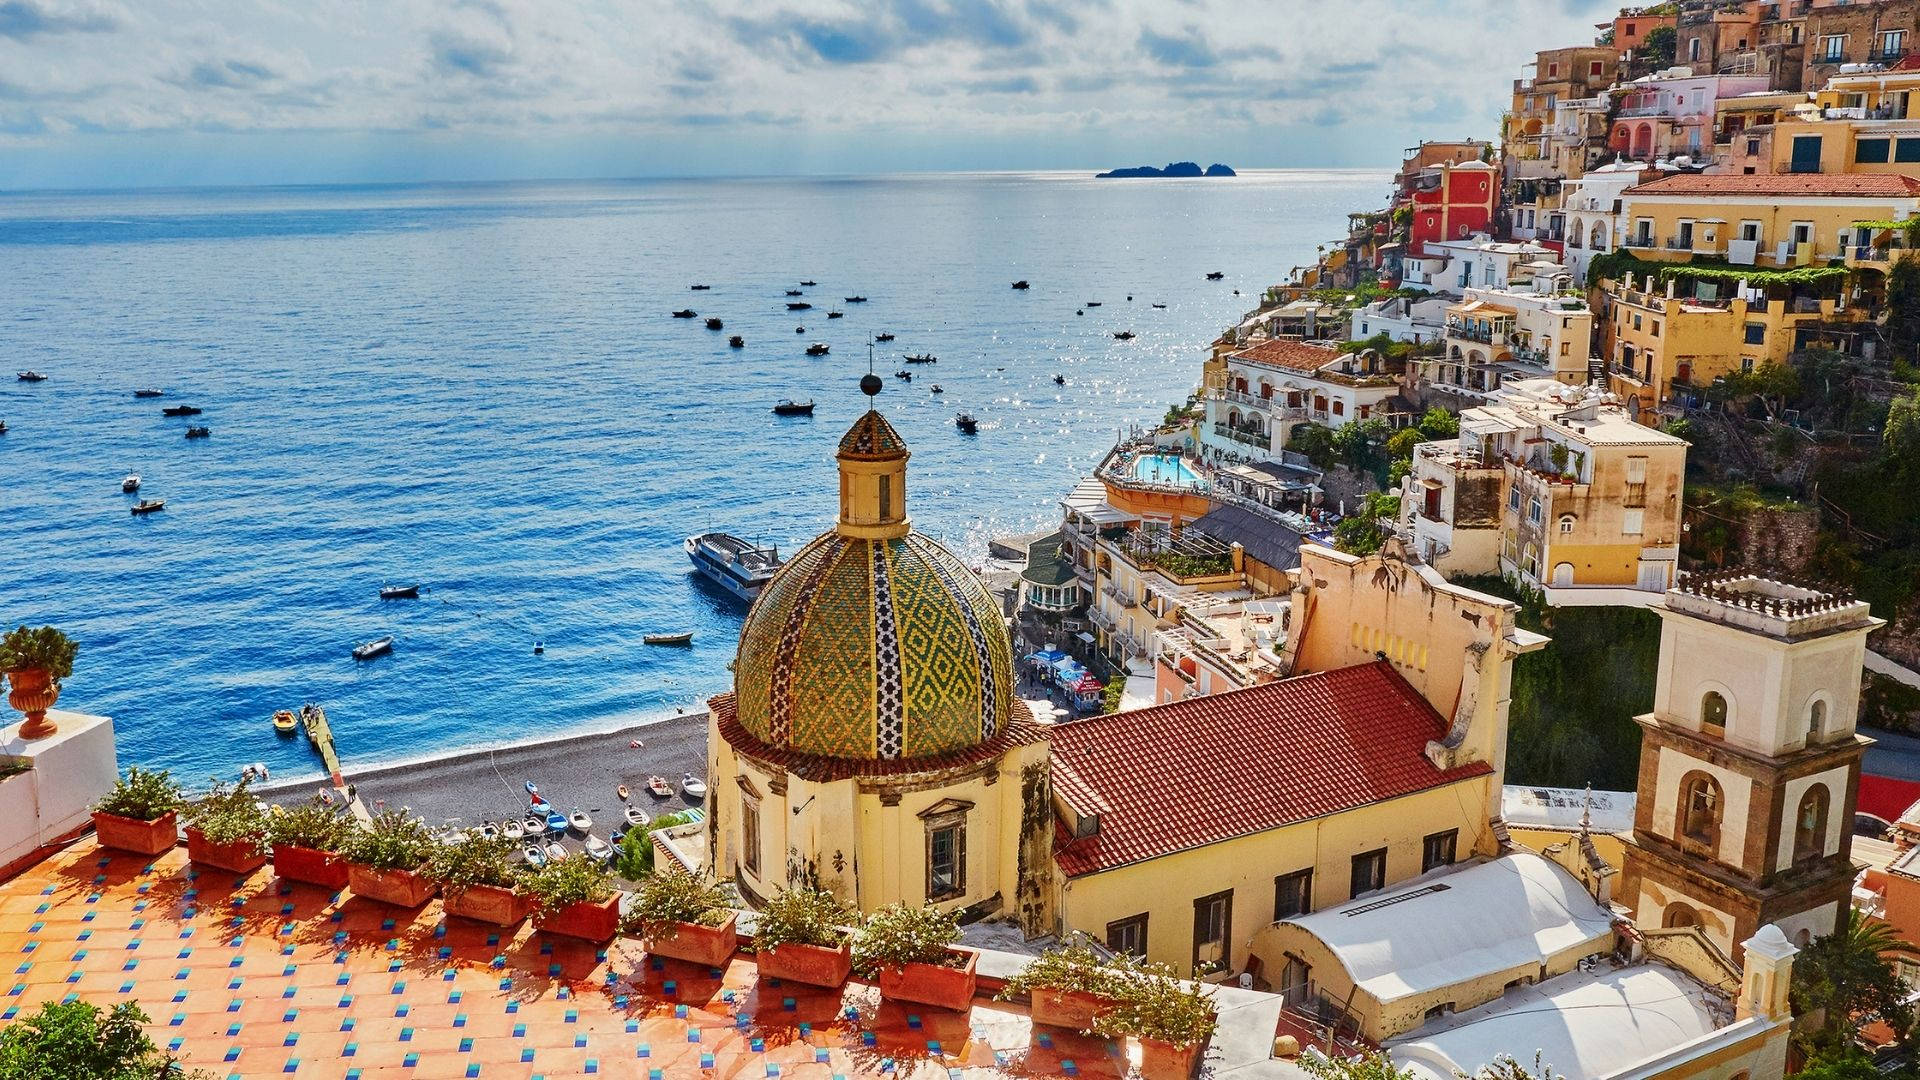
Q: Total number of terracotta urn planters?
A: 1